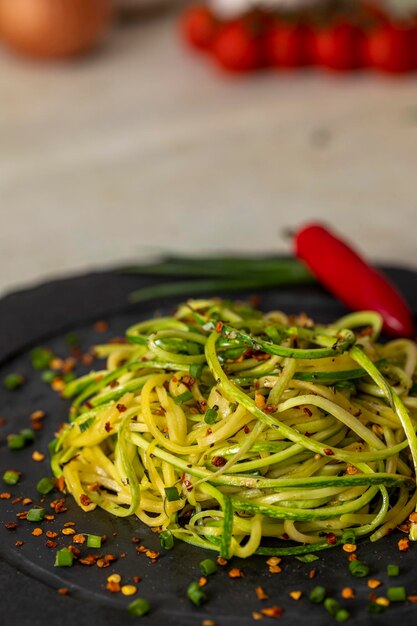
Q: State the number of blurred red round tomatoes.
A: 5